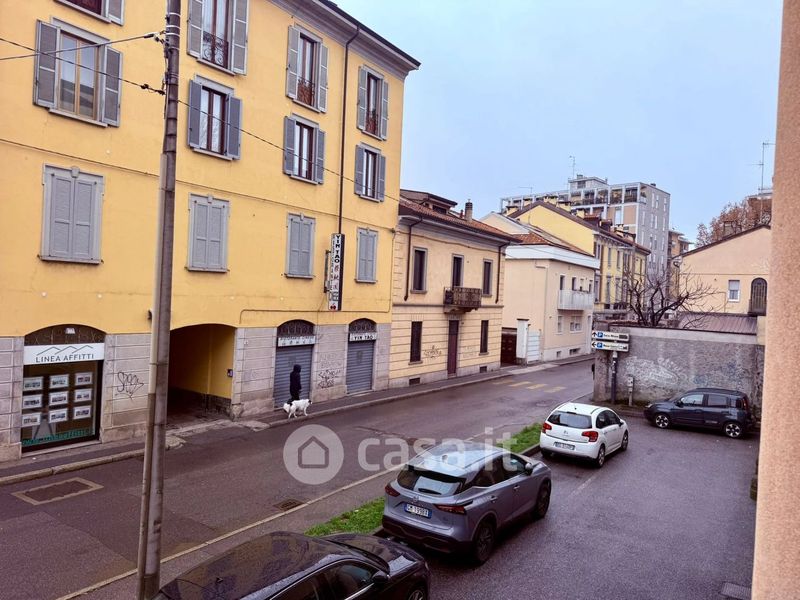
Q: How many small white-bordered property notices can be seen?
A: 9